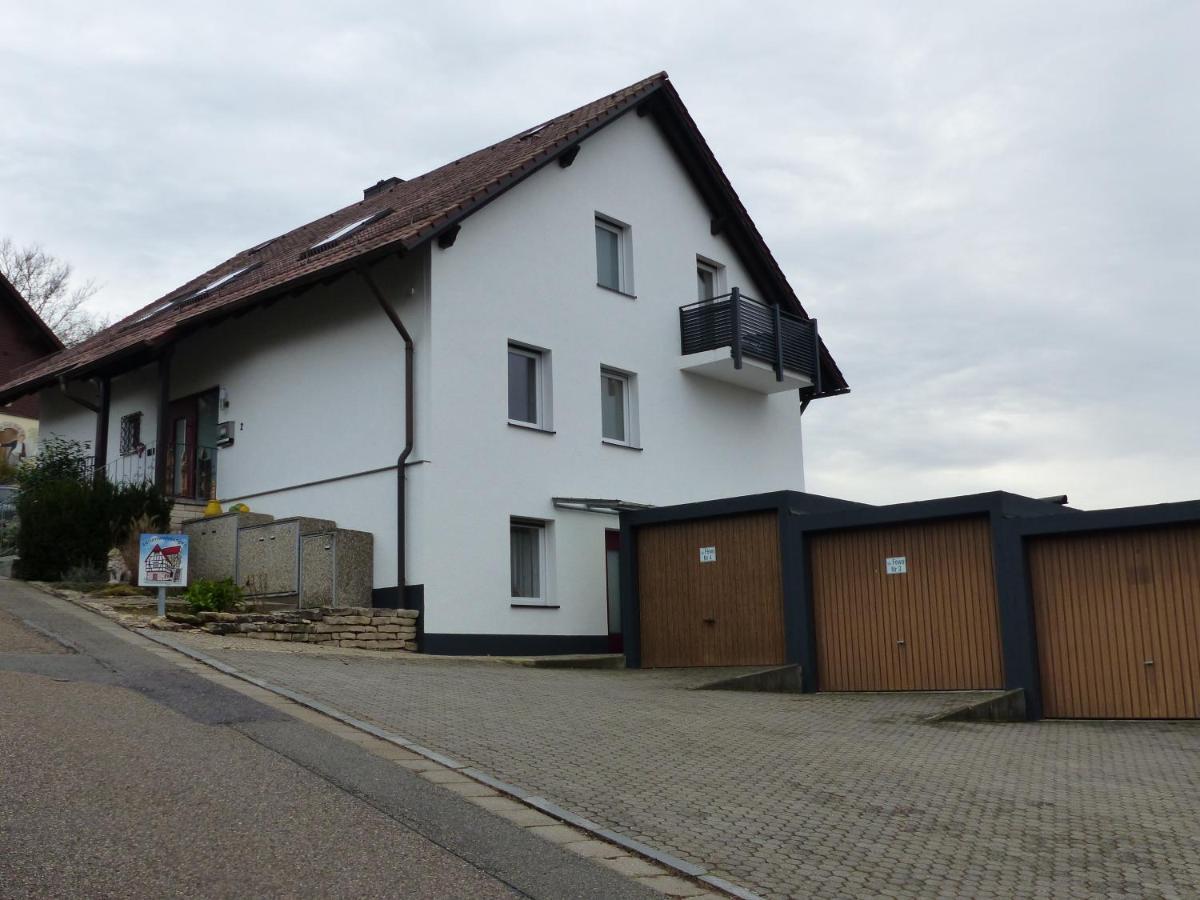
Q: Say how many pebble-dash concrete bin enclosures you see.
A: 3